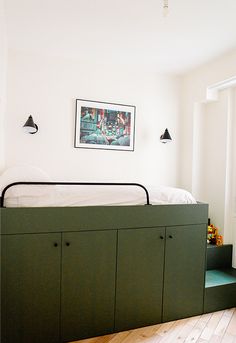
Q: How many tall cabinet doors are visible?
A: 4